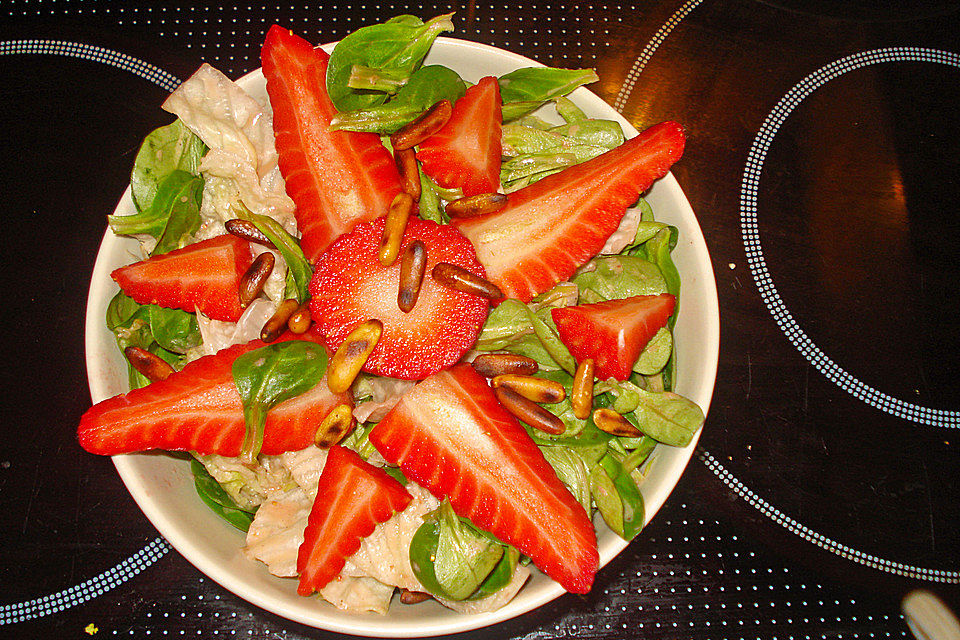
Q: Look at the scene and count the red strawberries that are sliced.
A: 9